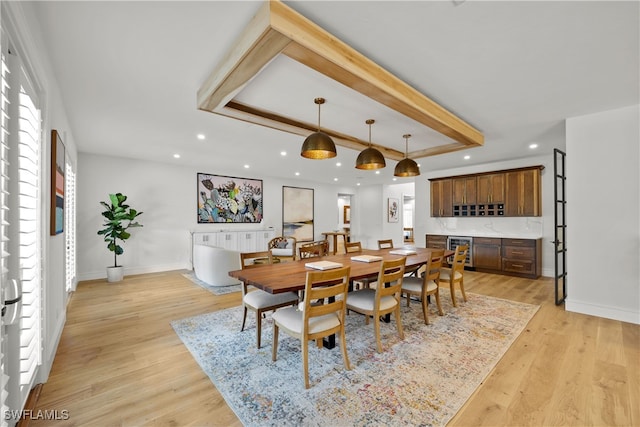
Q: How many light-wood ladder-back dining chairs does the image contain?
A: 8